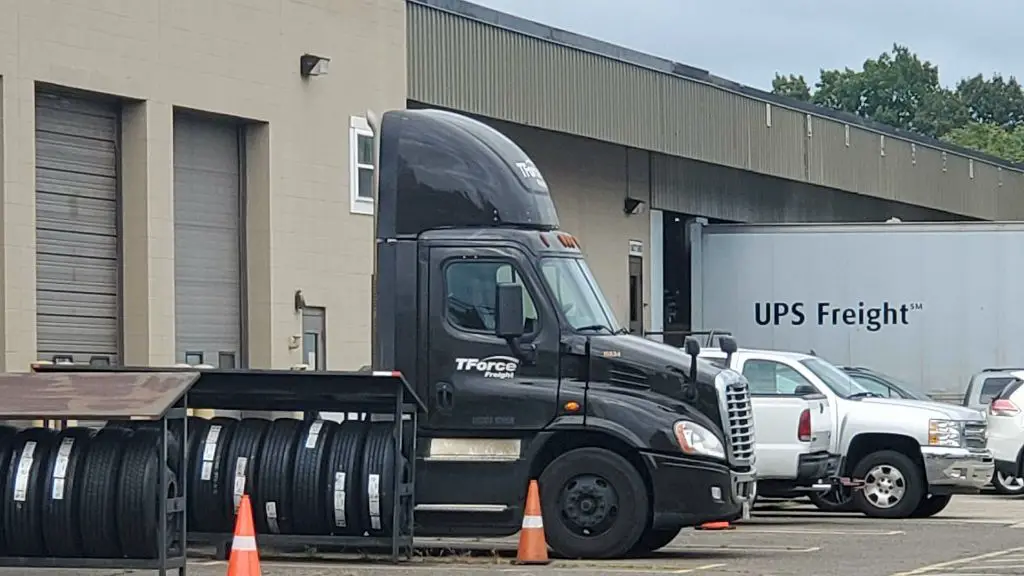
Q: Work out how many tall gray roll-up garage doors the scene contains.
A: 2